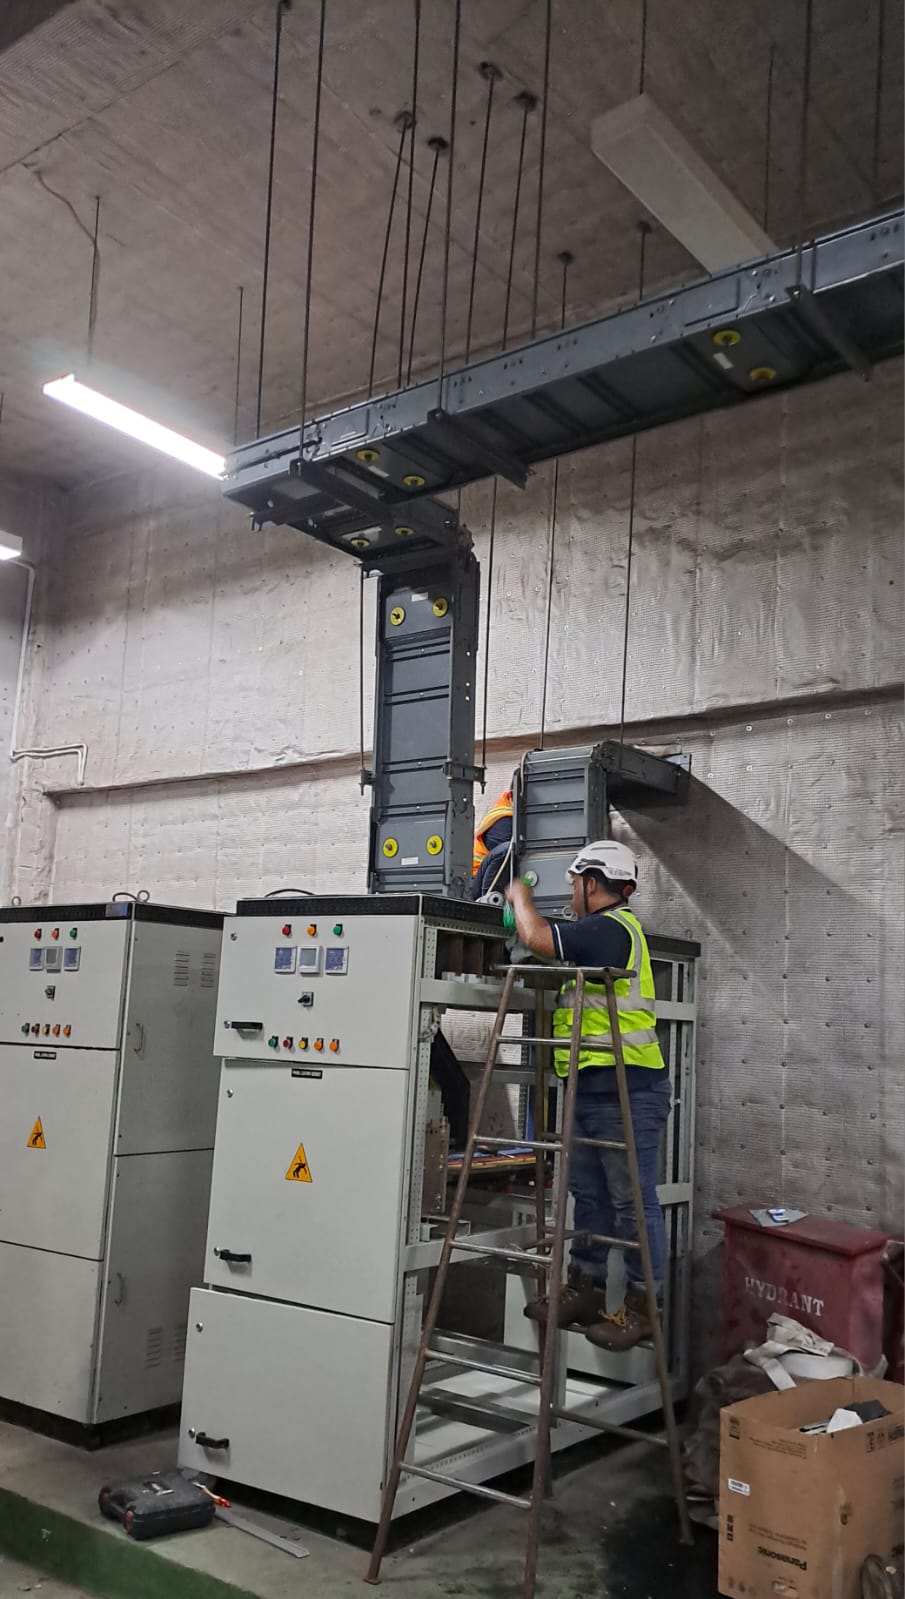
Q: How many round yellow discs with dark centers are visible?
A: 10